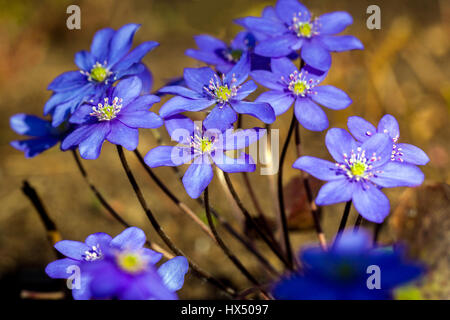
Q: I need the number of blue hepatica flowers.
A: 13